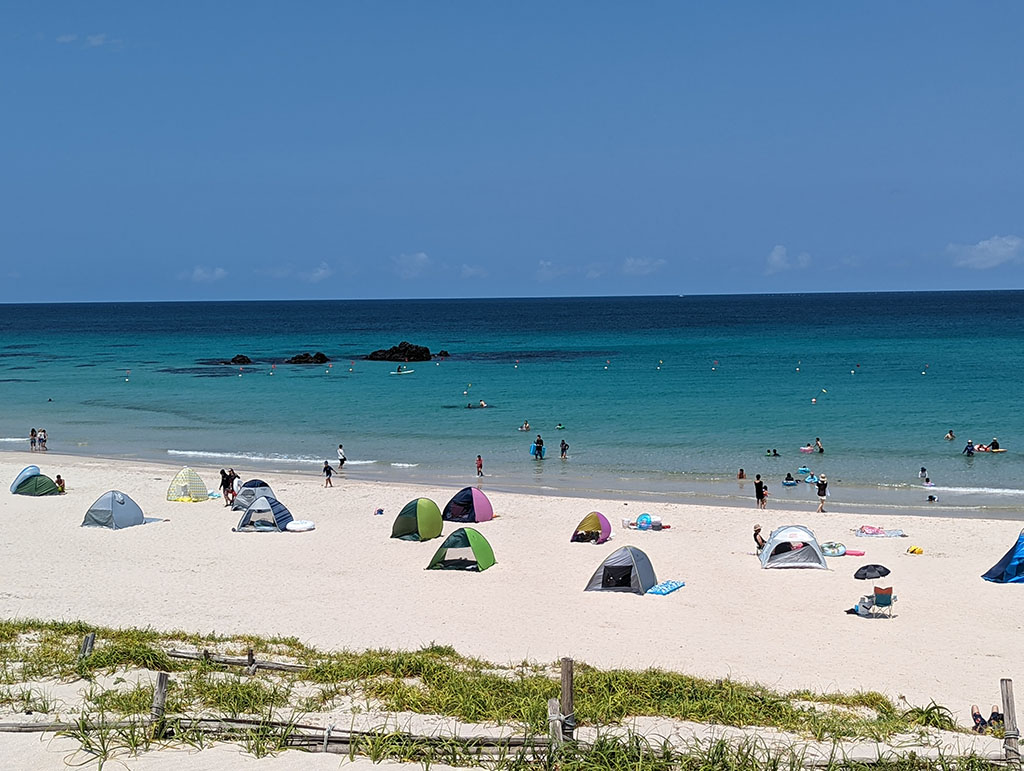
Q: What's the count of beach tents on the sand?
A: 12